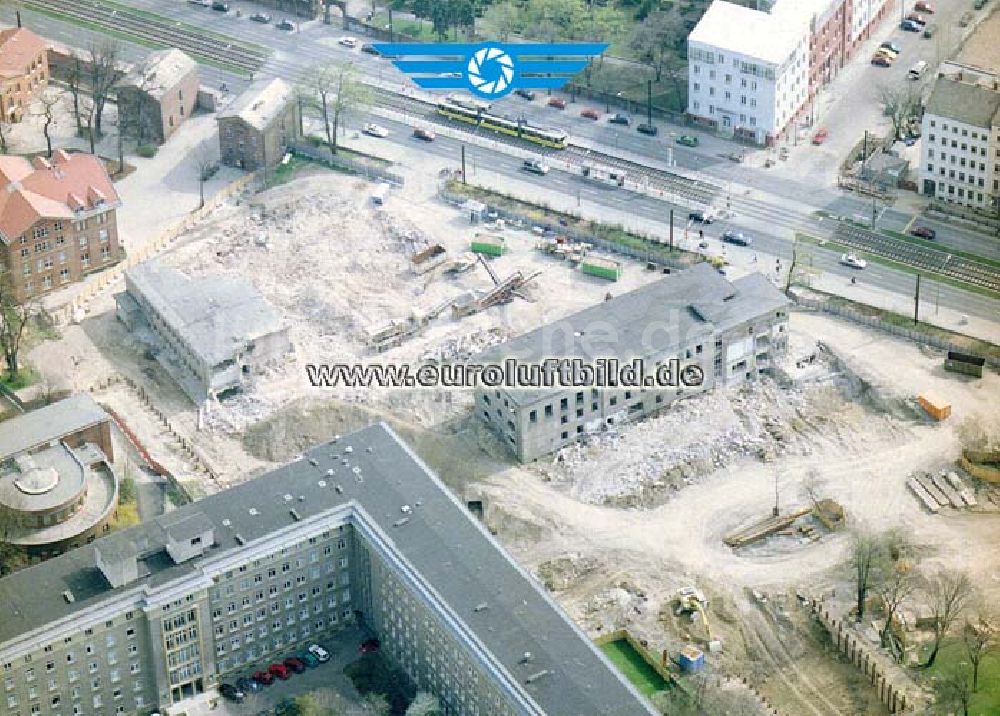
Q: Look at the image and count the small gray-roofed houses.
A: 2